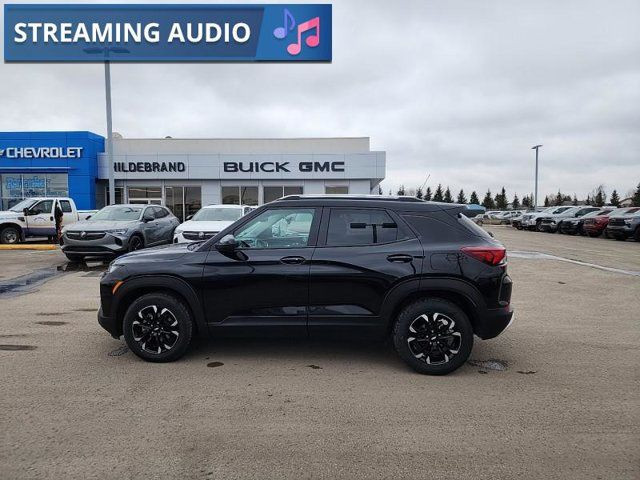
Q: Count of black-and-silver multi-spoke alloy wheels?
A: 2